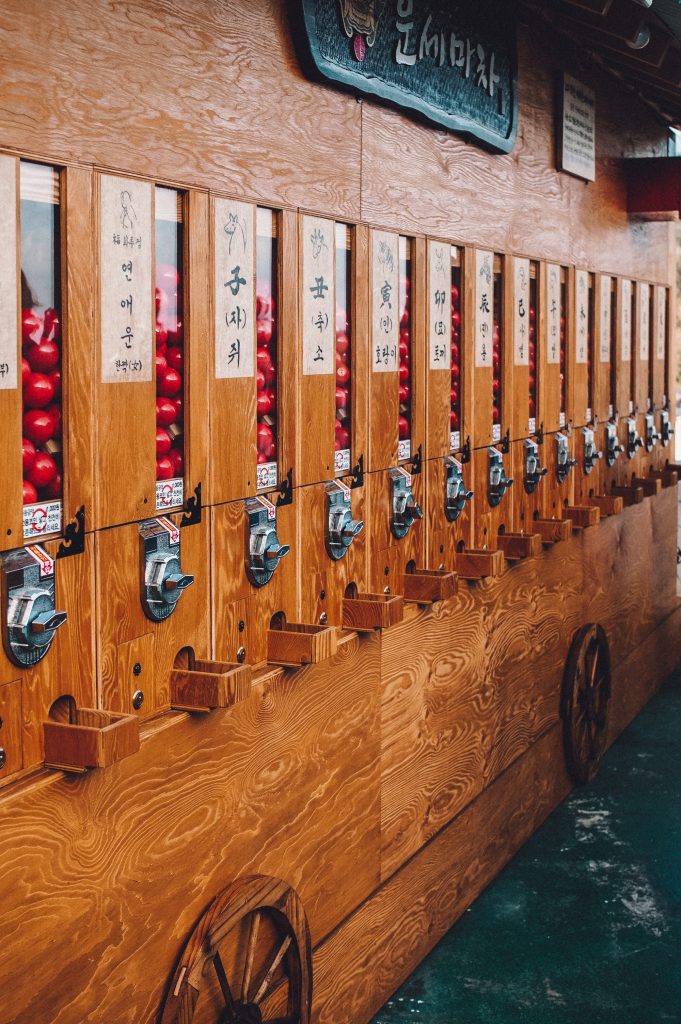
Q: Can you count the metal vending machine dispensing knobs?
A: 14